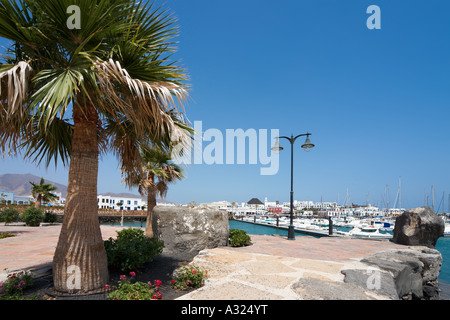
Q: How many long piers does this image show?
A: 1